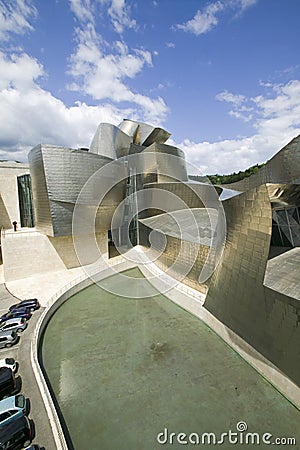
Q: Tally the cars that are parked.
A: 9